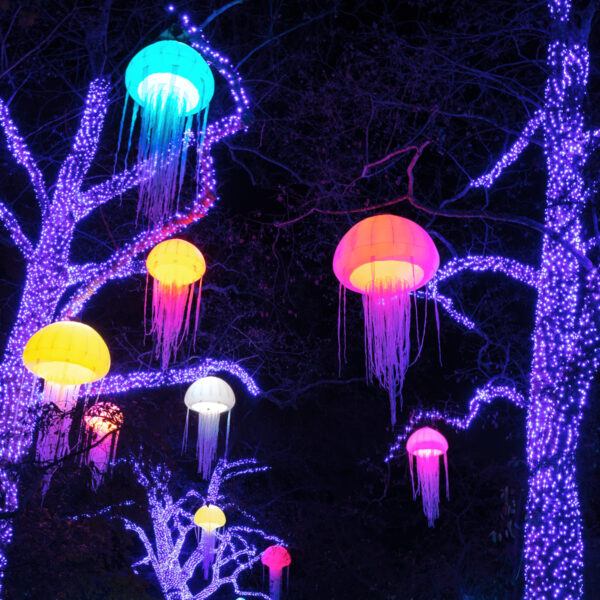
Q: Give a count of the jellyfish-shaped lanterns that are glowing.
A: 9